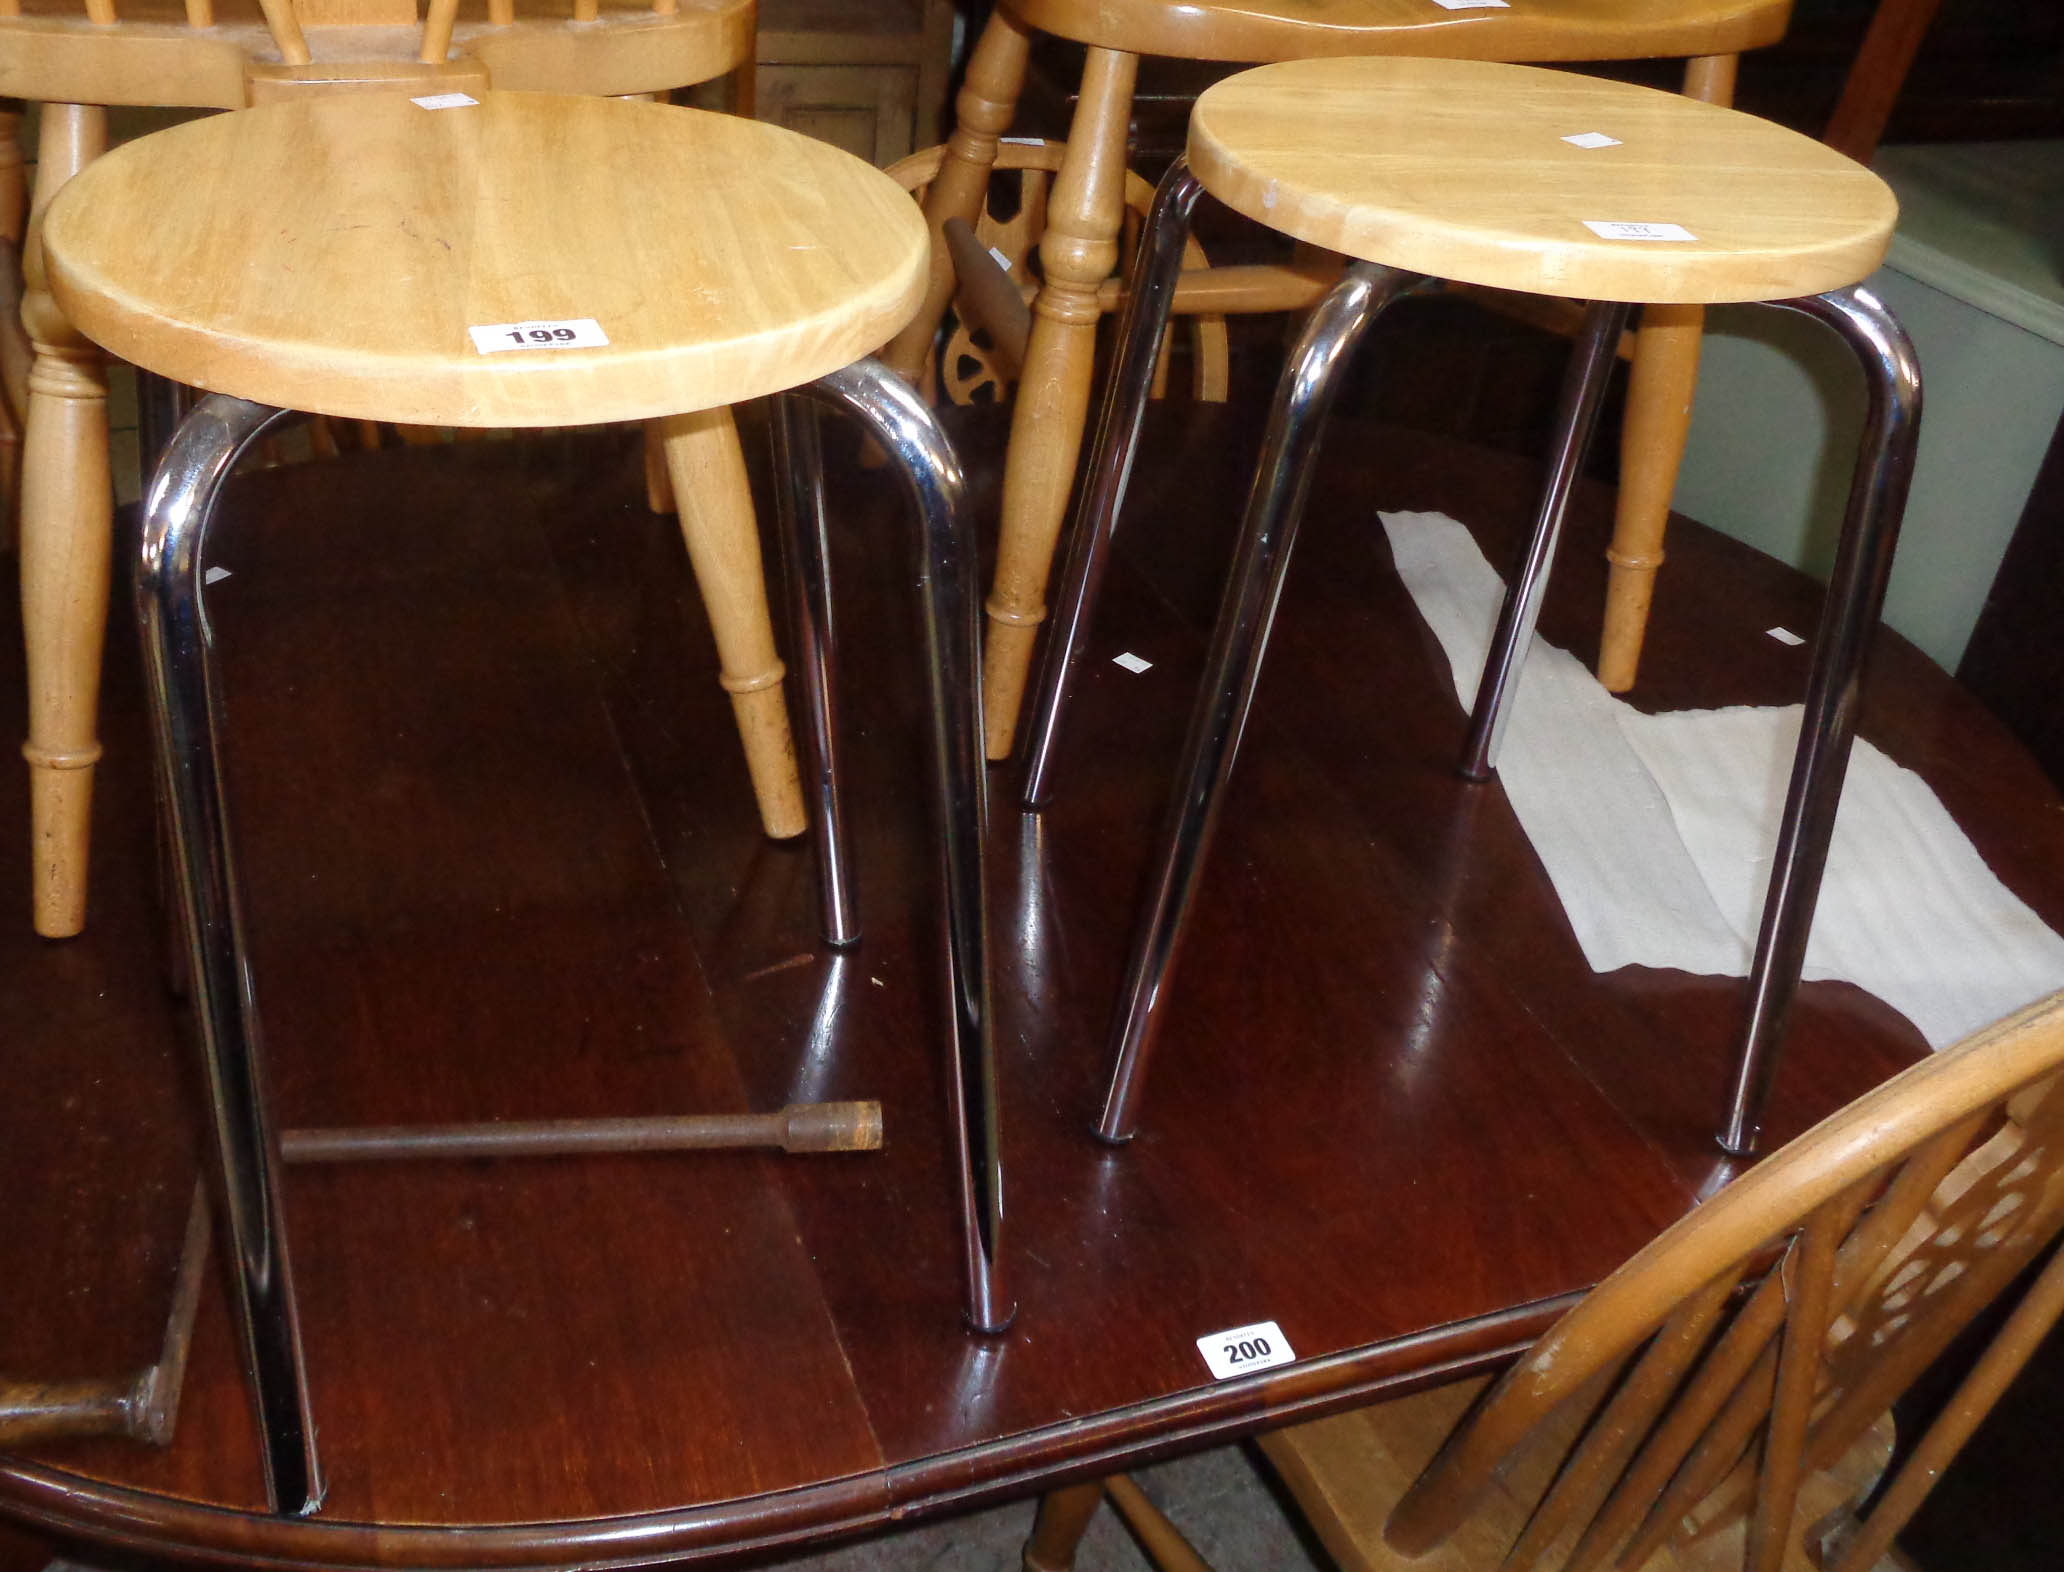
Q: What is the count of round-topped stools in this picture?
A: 2